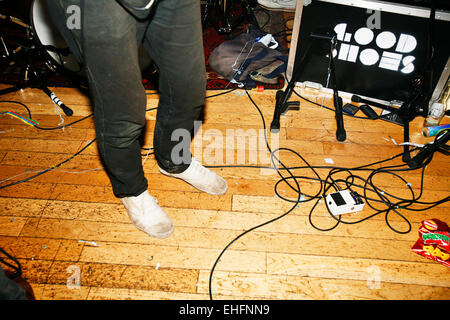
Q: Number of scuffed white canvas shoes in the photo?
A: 2